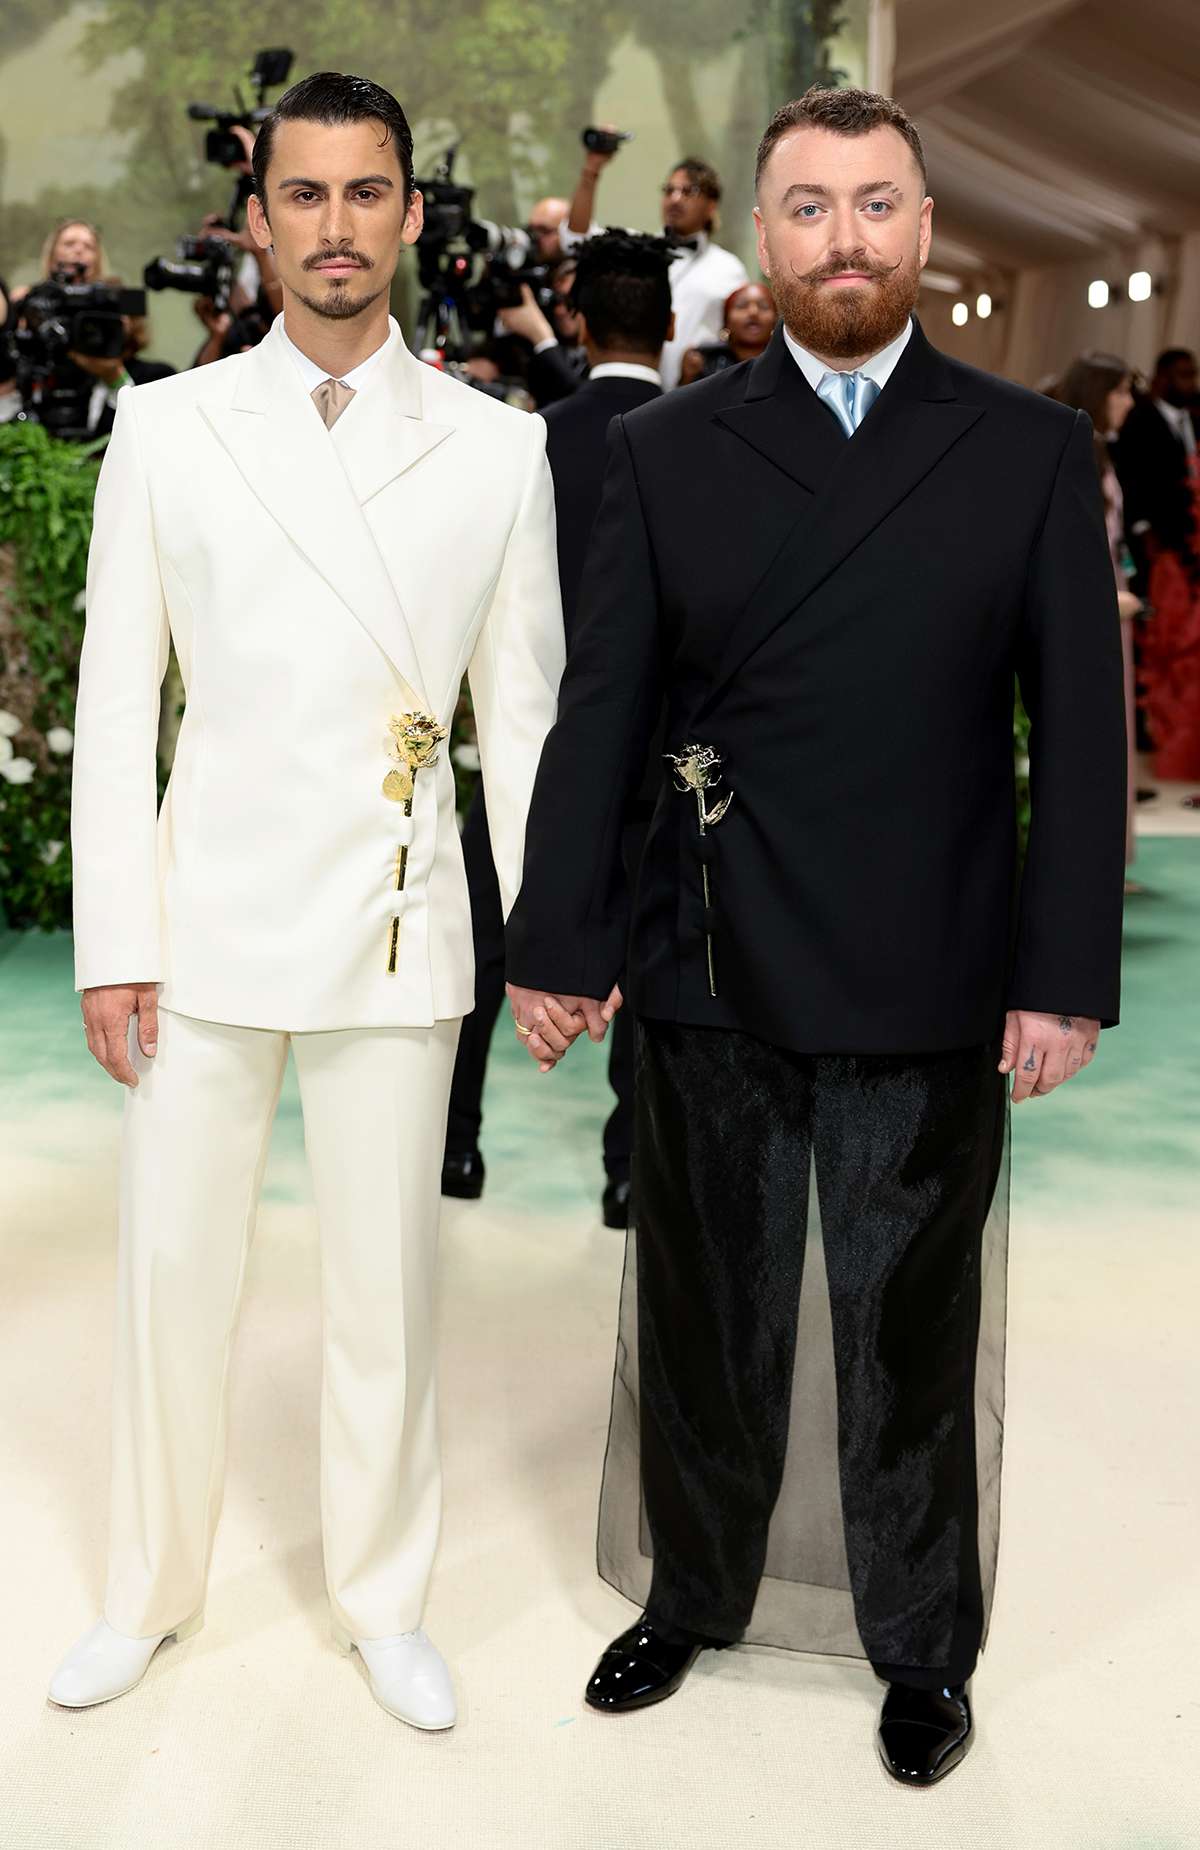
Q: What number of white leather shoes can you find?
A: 2